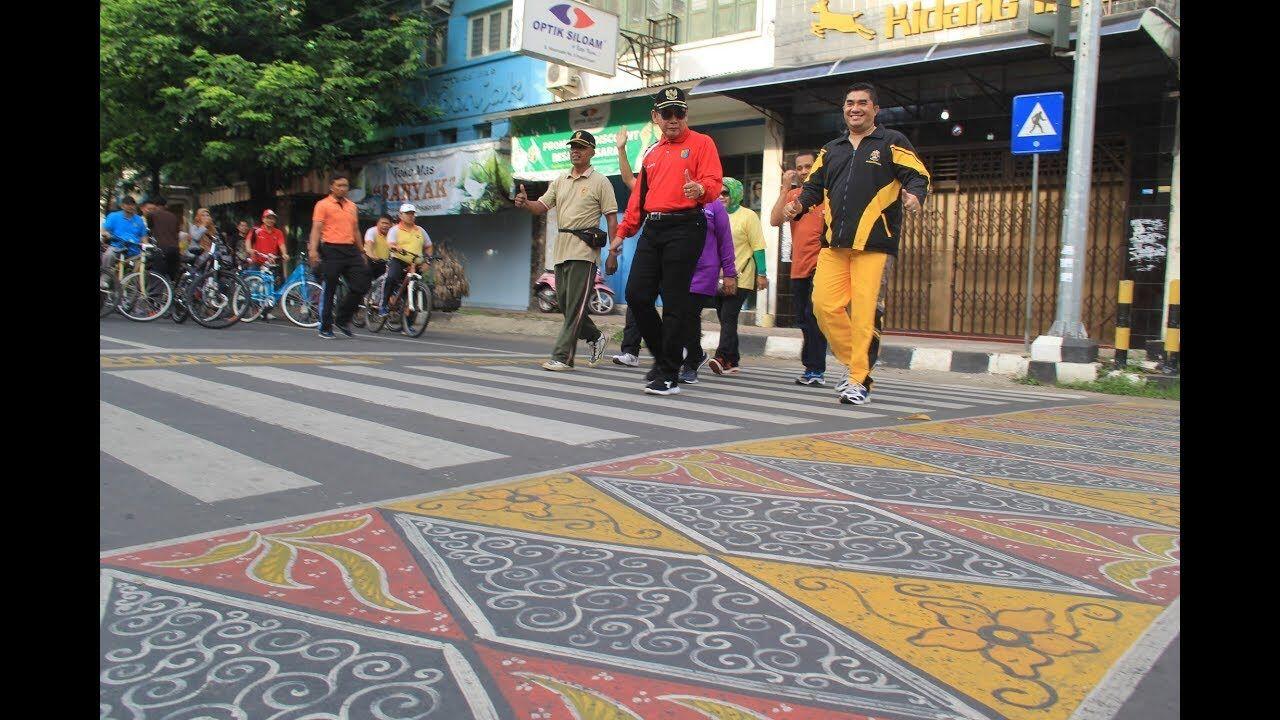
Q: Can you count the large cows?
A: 0